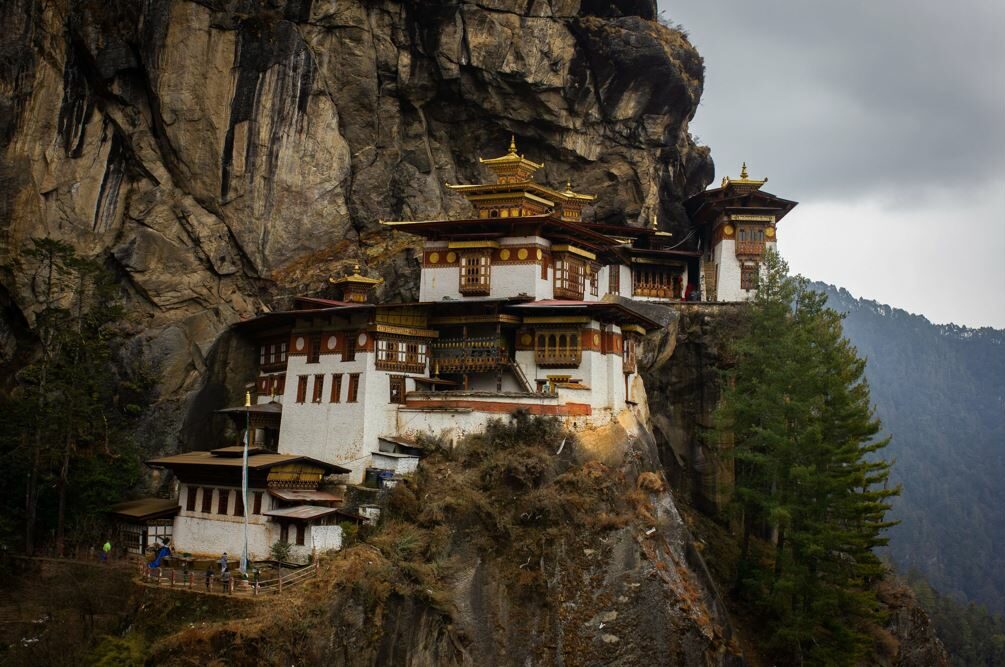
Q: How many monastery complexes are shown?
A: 1